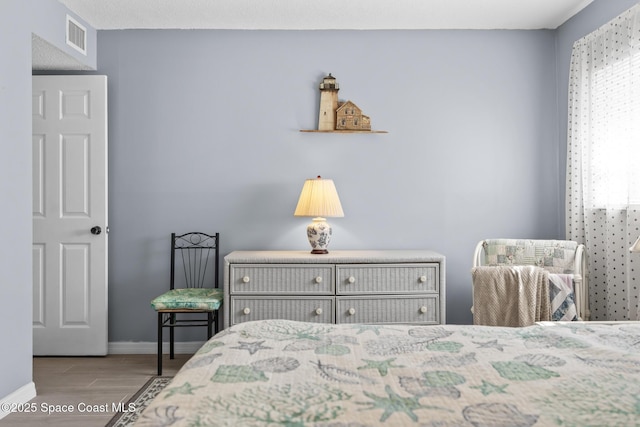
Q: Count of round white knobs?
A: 8